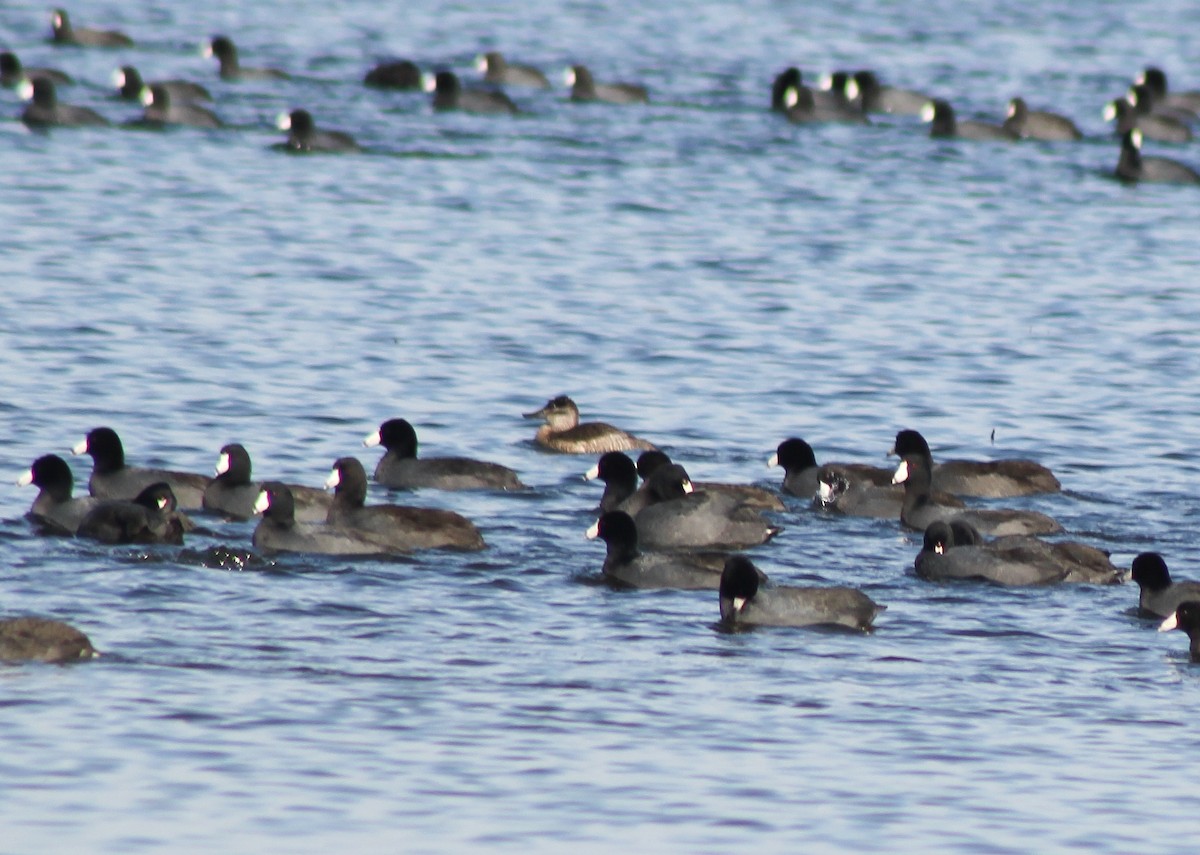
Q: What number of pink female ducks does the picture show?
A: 0